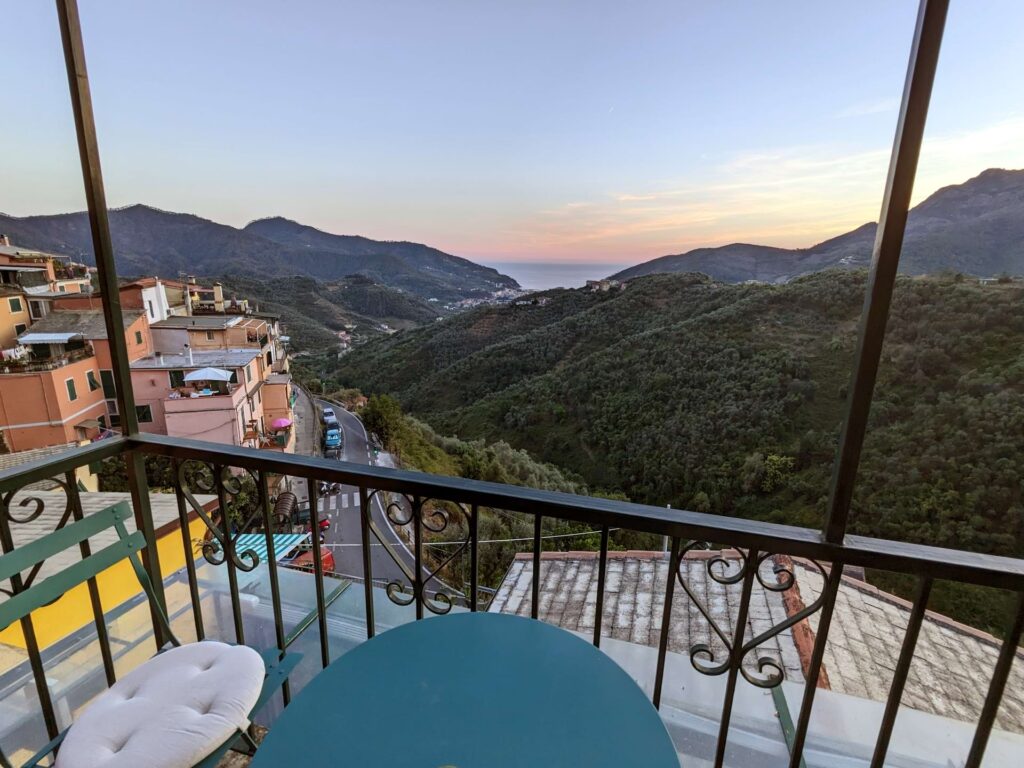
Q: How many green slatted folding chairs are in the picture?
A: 1